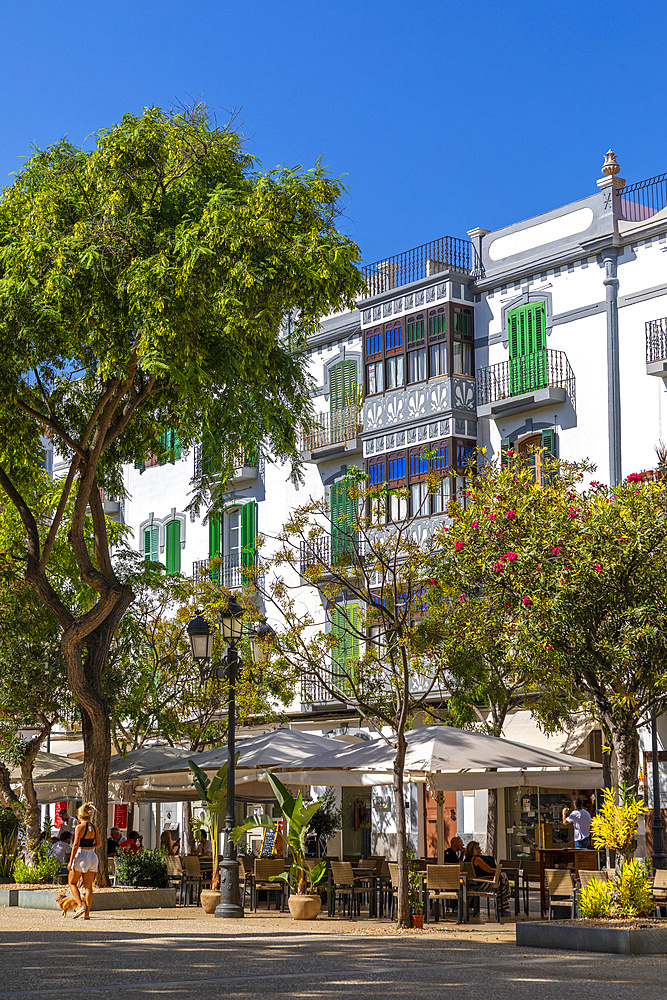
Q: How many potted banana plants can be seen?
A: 2